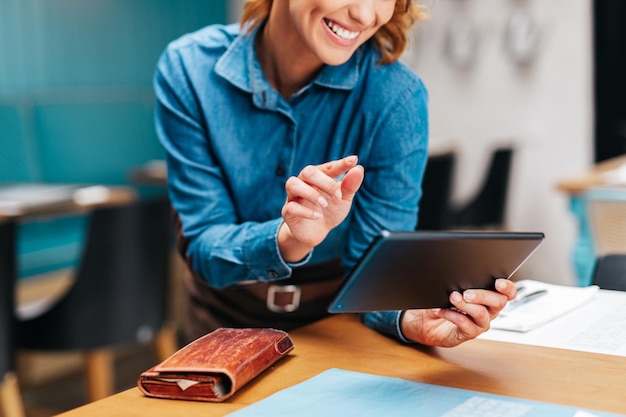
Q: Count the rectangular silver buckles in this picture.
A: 1